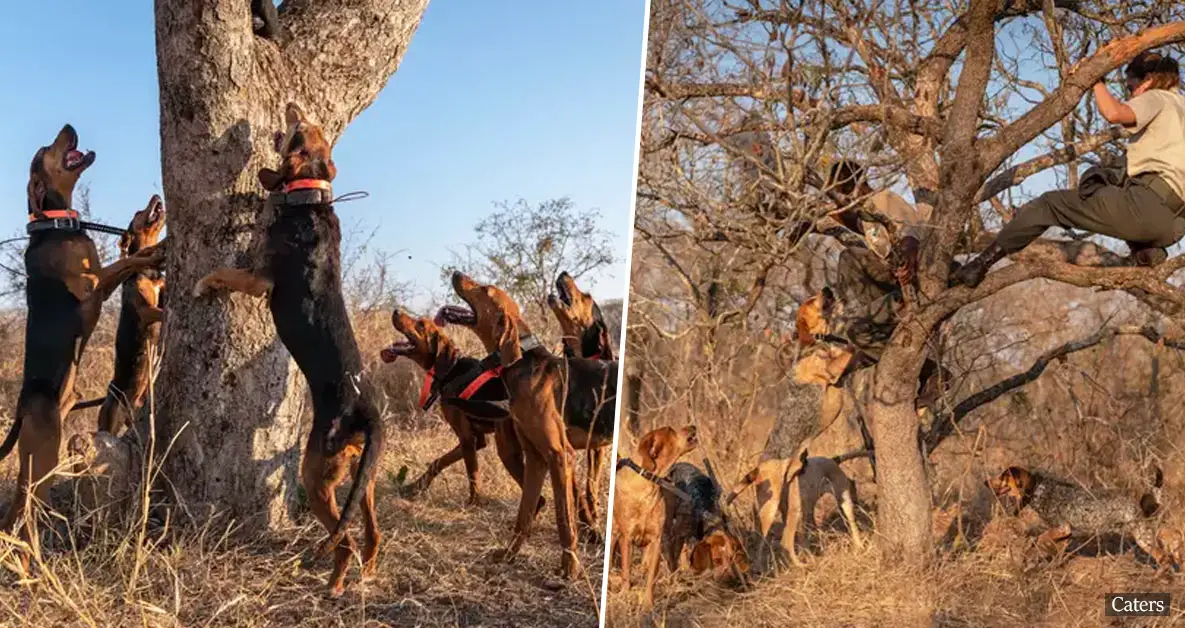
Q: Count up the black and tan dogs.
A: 6